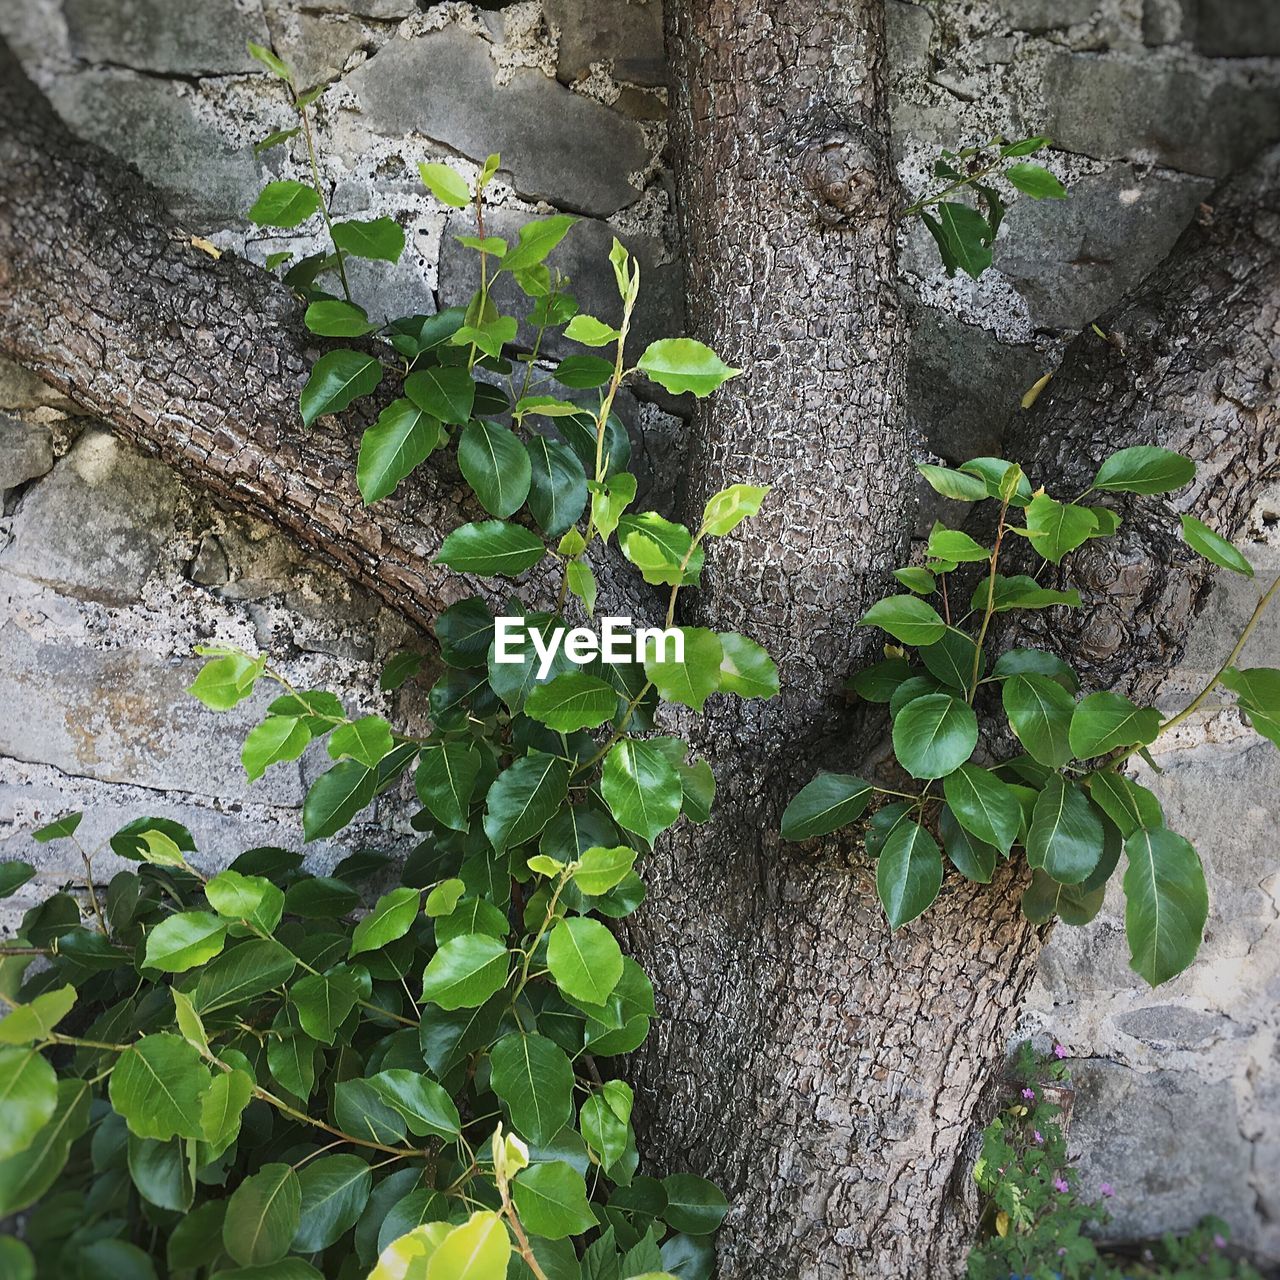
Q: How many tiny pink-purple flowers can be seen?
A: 7